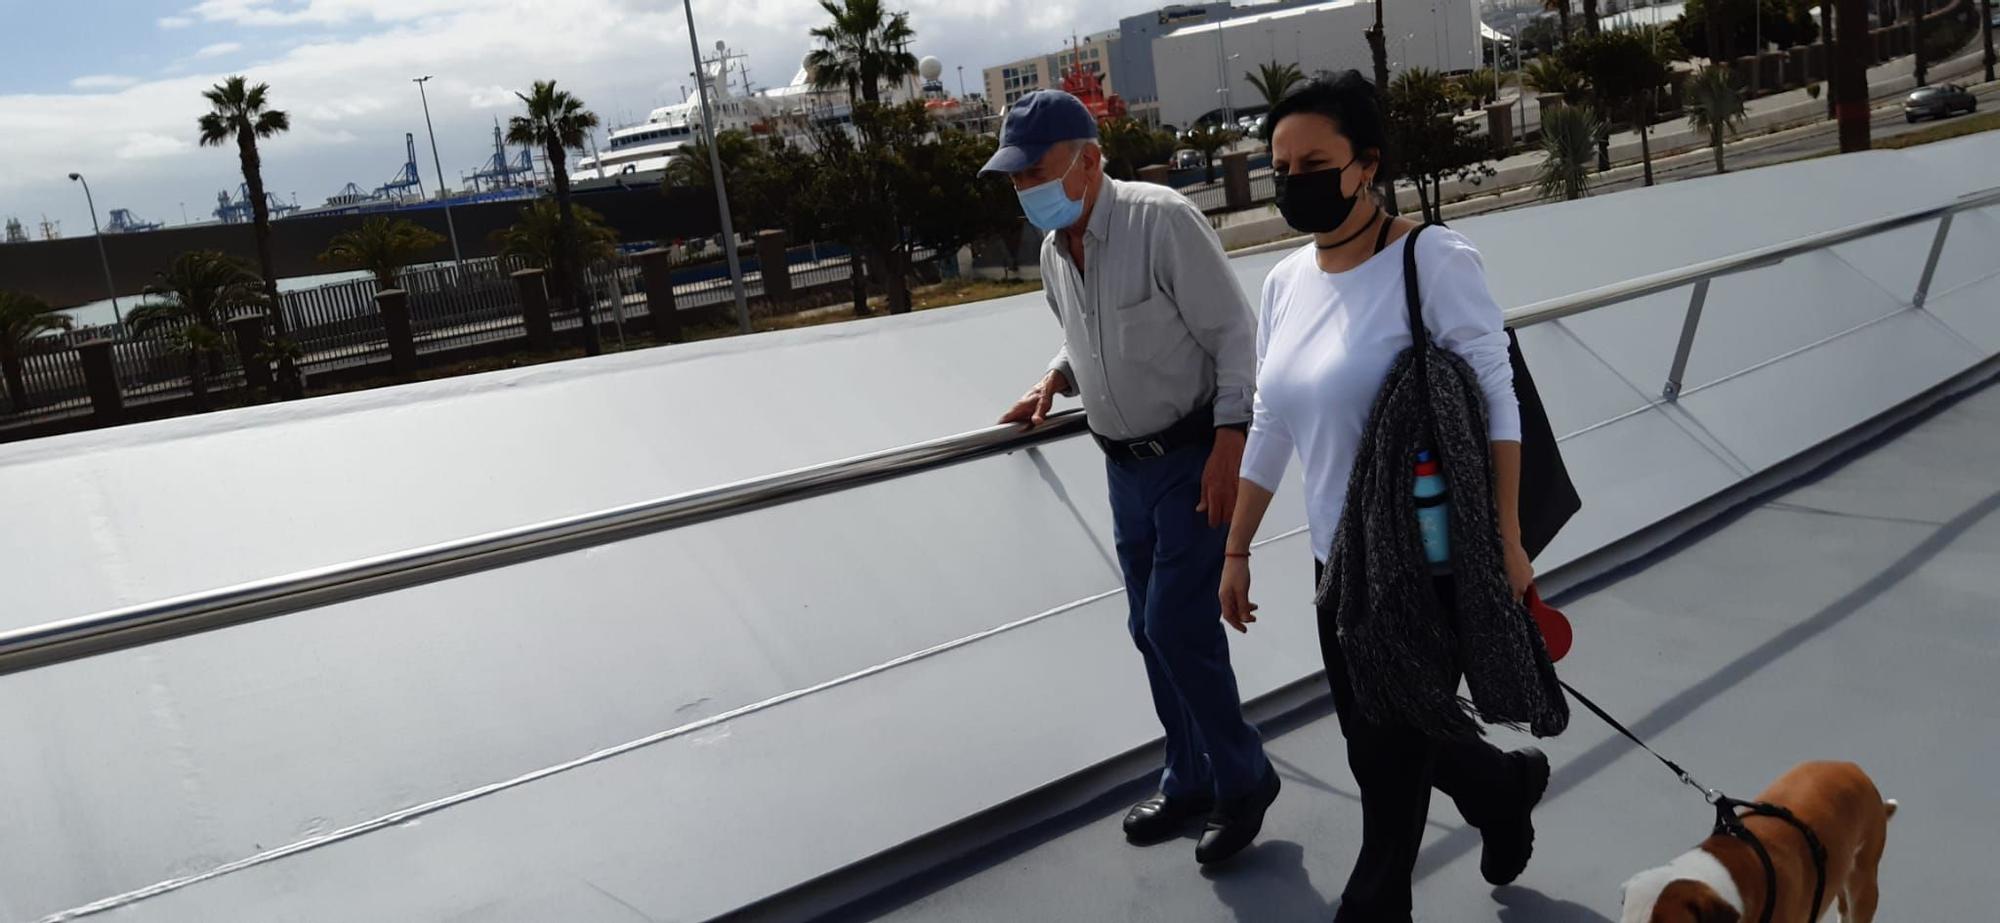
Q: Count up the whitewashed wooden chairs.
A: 0